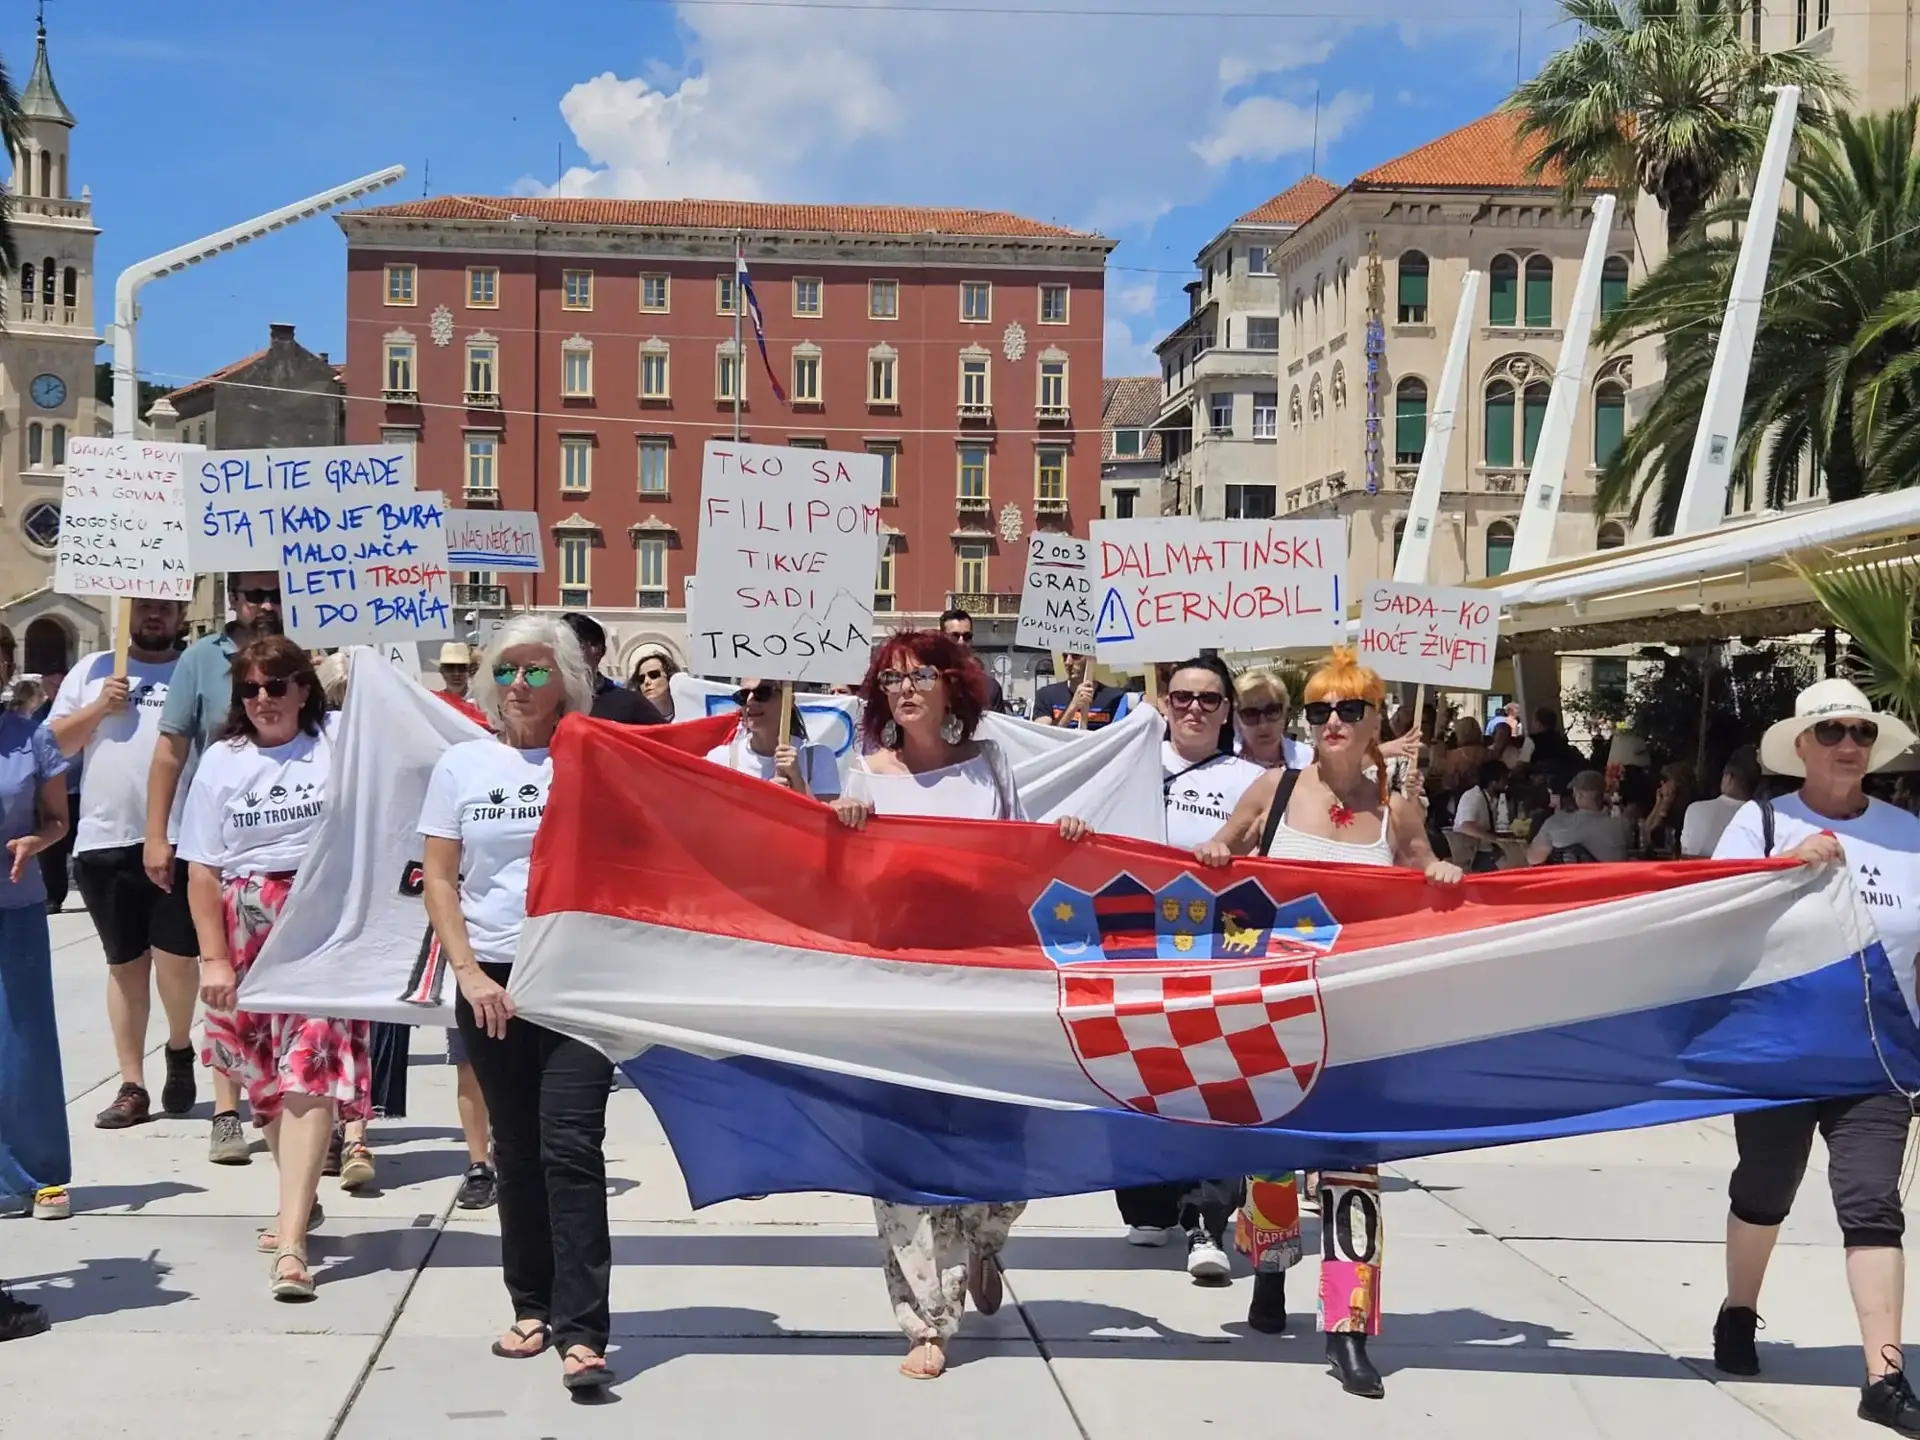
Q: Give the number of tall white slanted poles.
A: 3